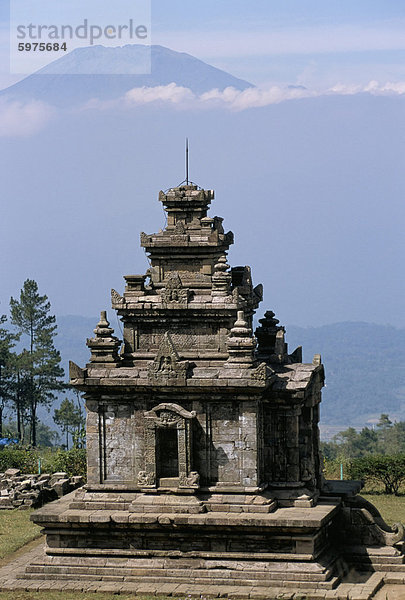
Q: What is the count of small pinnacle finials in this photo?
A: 4